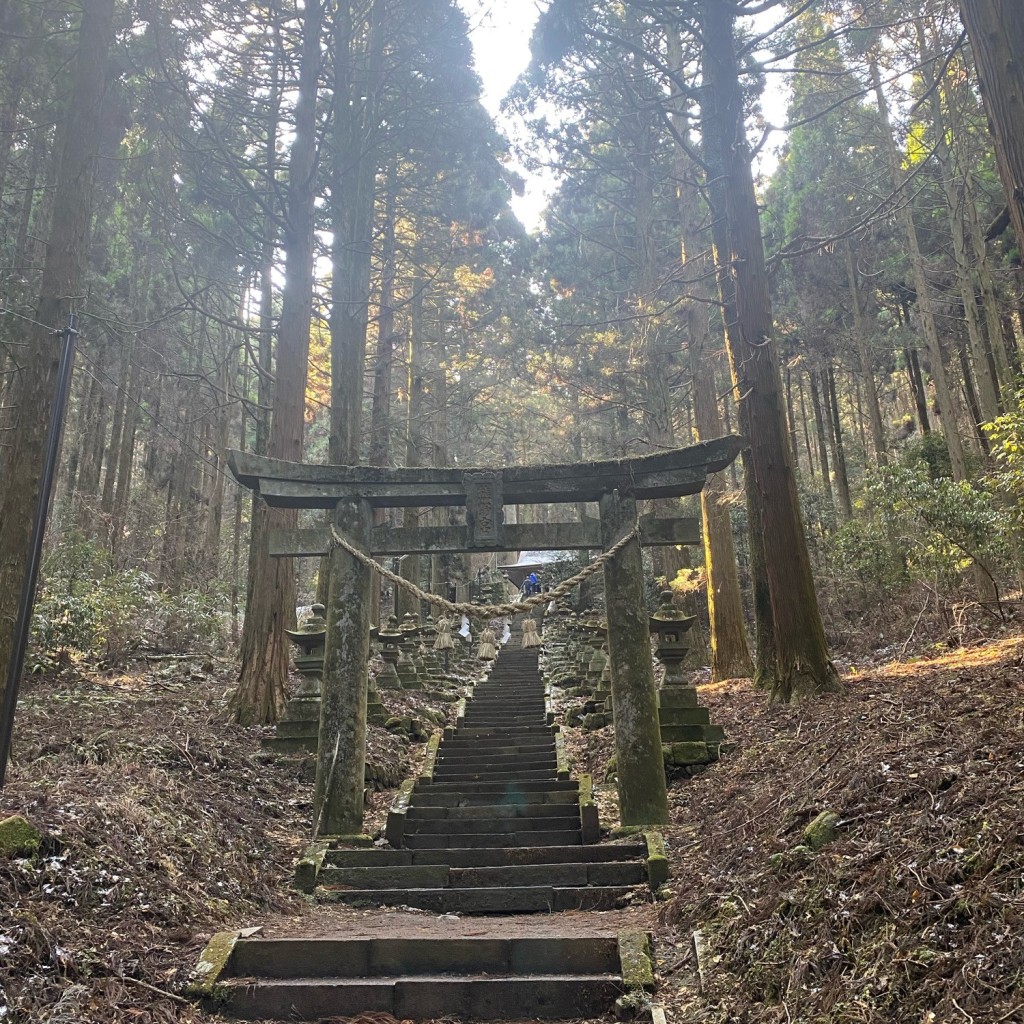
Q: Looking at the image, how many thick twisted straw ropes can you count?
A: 1